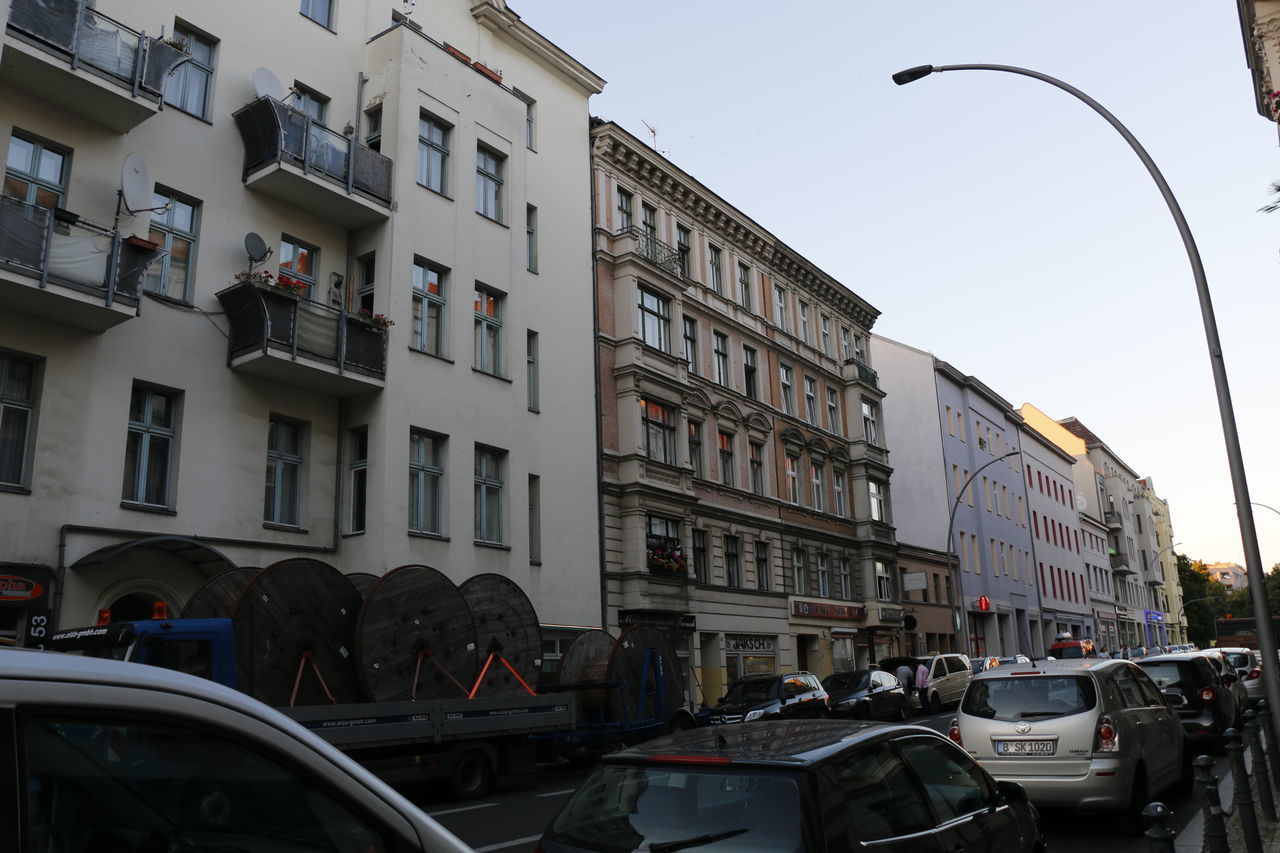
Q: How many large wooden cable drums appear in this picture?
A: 4